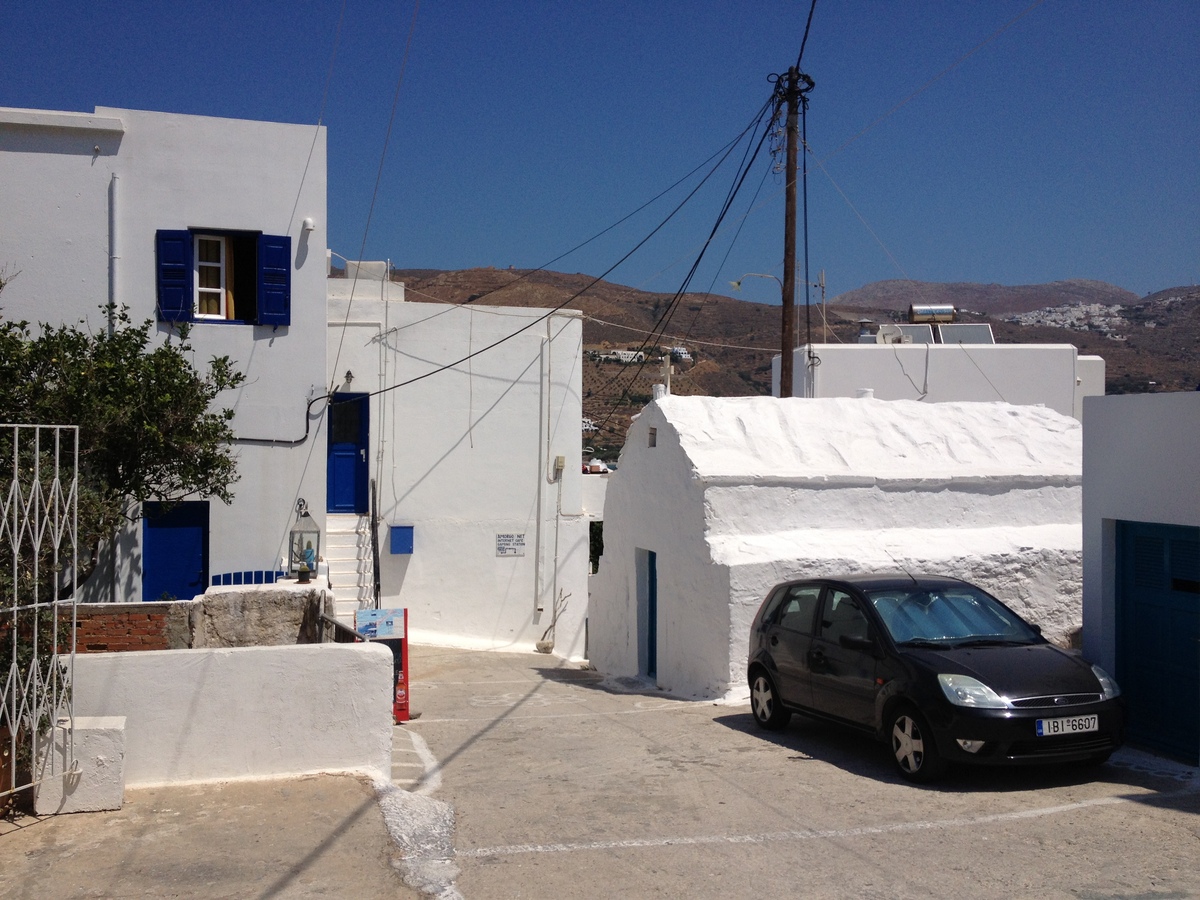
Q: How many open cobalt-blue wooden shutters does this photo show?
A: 2